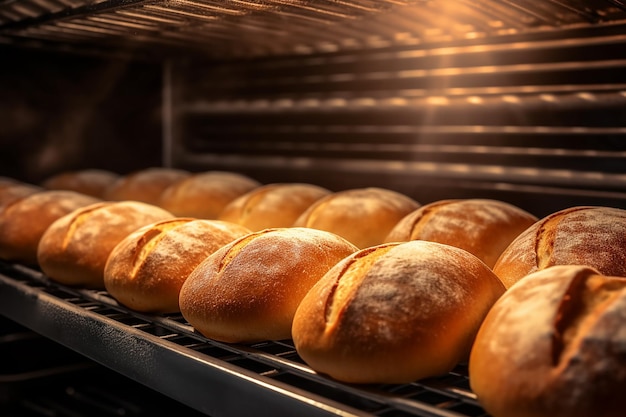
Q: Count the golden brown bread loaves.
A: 14